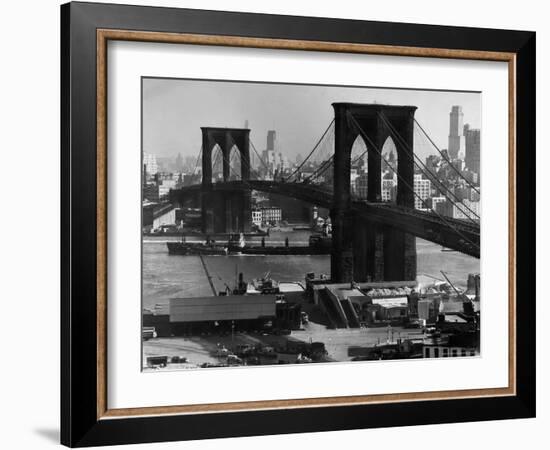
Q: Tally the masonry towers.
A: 2